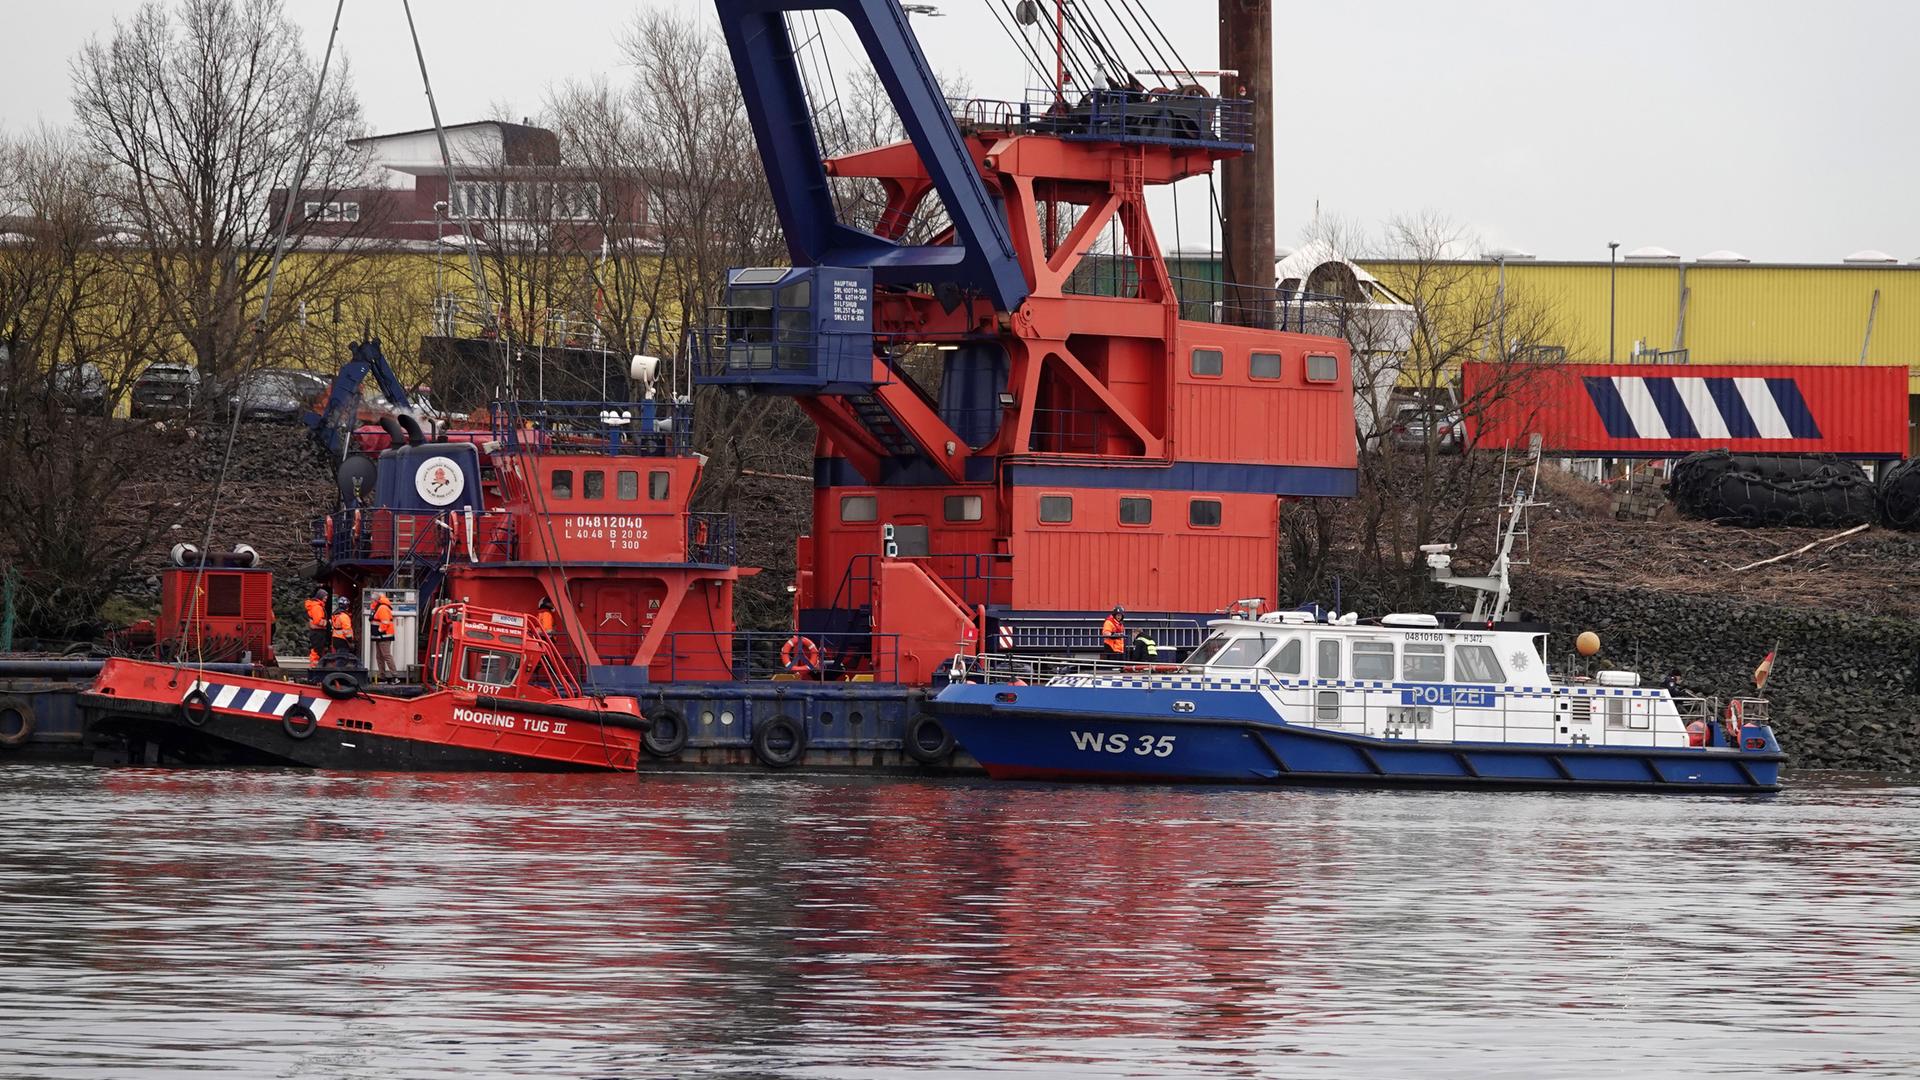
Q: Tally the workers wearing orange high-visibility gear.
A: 5